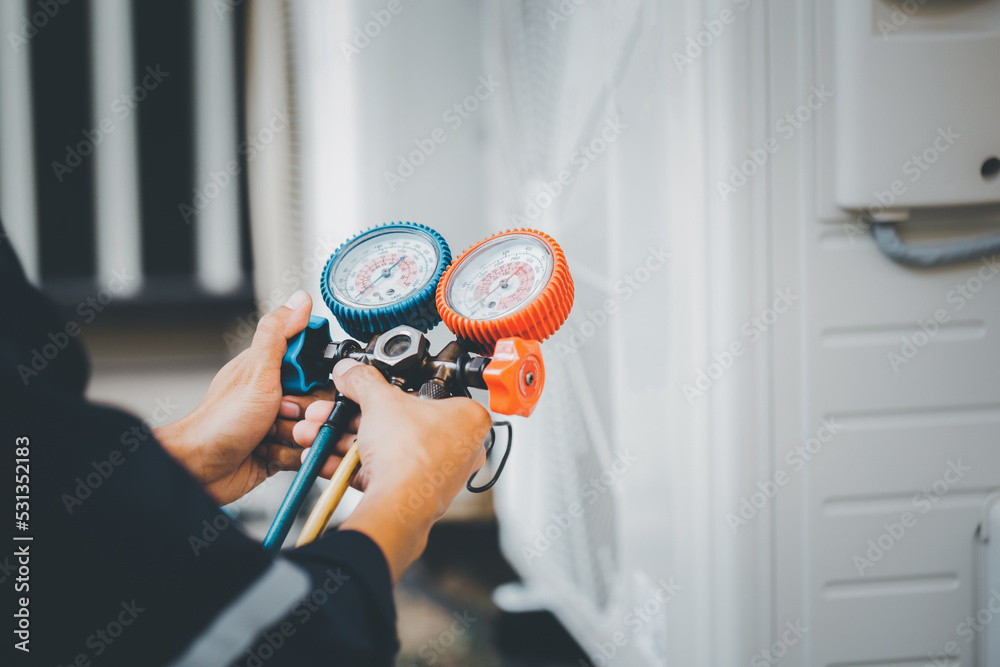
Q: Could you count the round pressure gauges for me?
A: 2